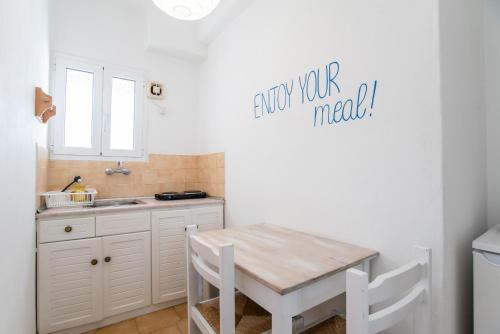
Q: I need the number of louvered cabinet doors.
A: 4